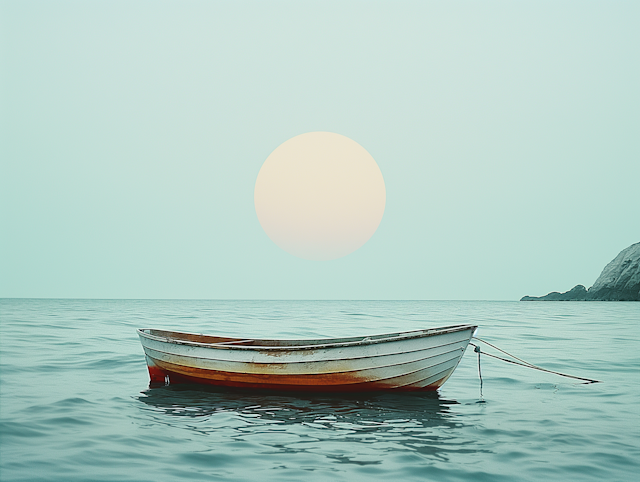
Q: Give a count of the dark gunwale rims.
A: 1